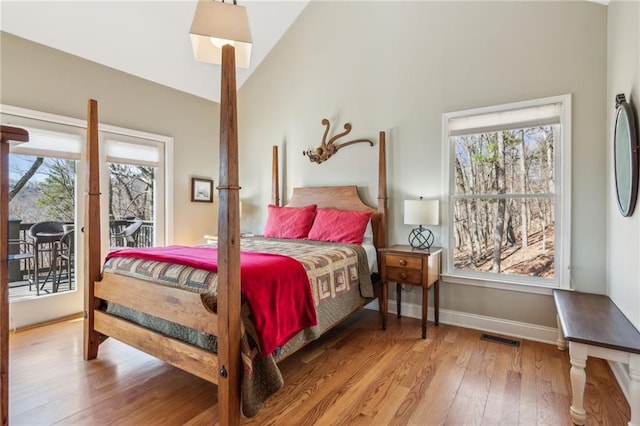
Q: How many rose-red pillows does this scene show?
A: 2